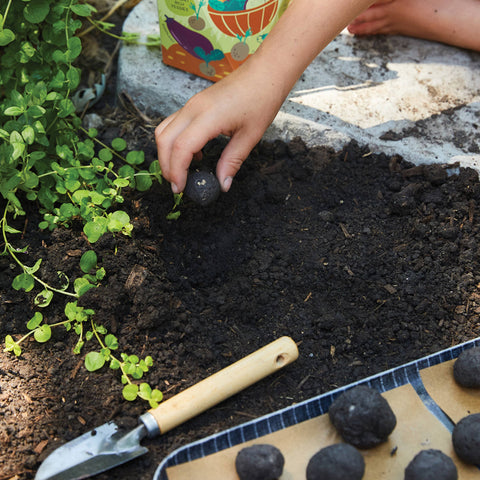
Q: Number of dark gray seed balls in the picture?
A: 7